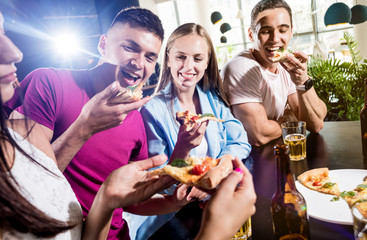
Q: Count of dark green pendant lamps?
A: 5